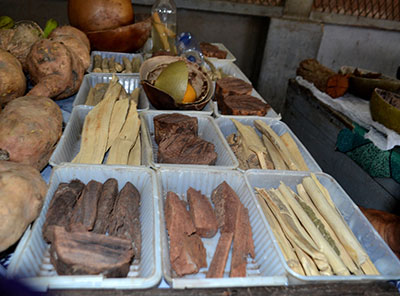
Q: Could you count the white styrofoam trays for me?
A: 12